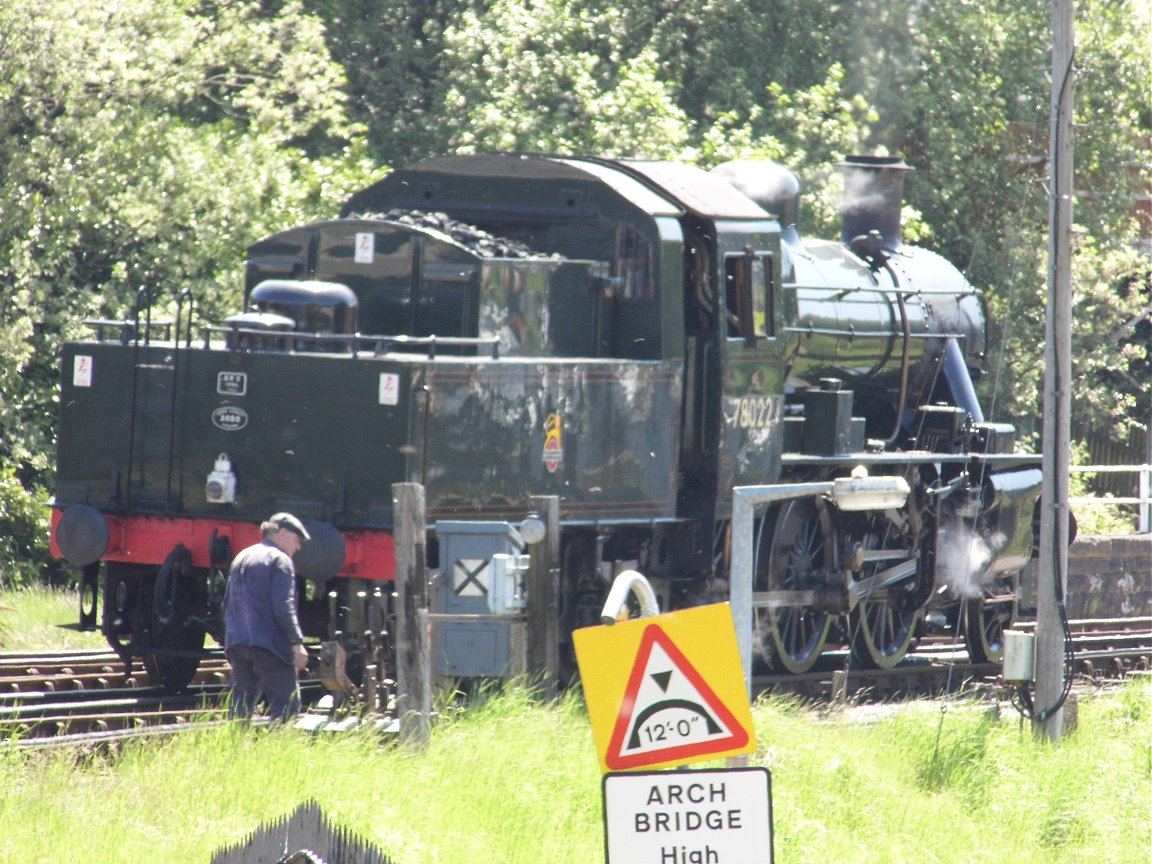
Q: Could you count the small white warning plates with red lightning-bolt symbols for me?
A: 3